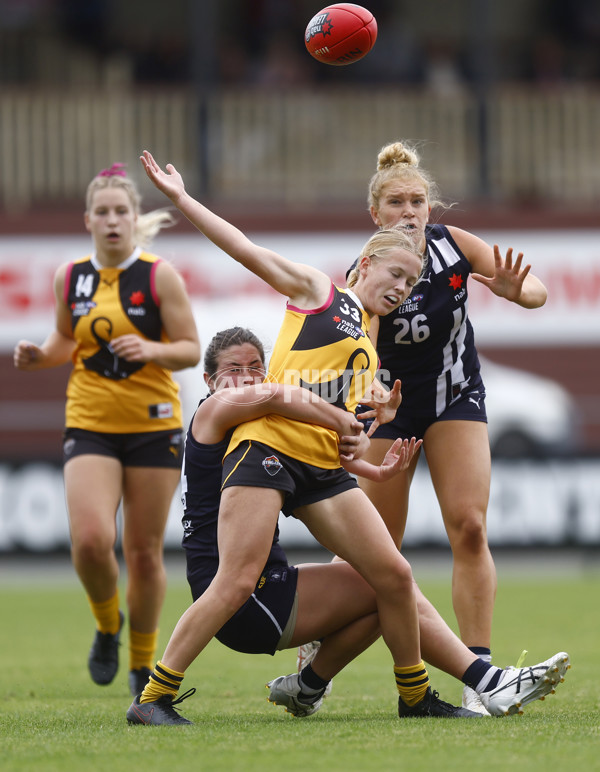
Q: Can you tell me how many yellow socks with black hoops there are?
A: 2